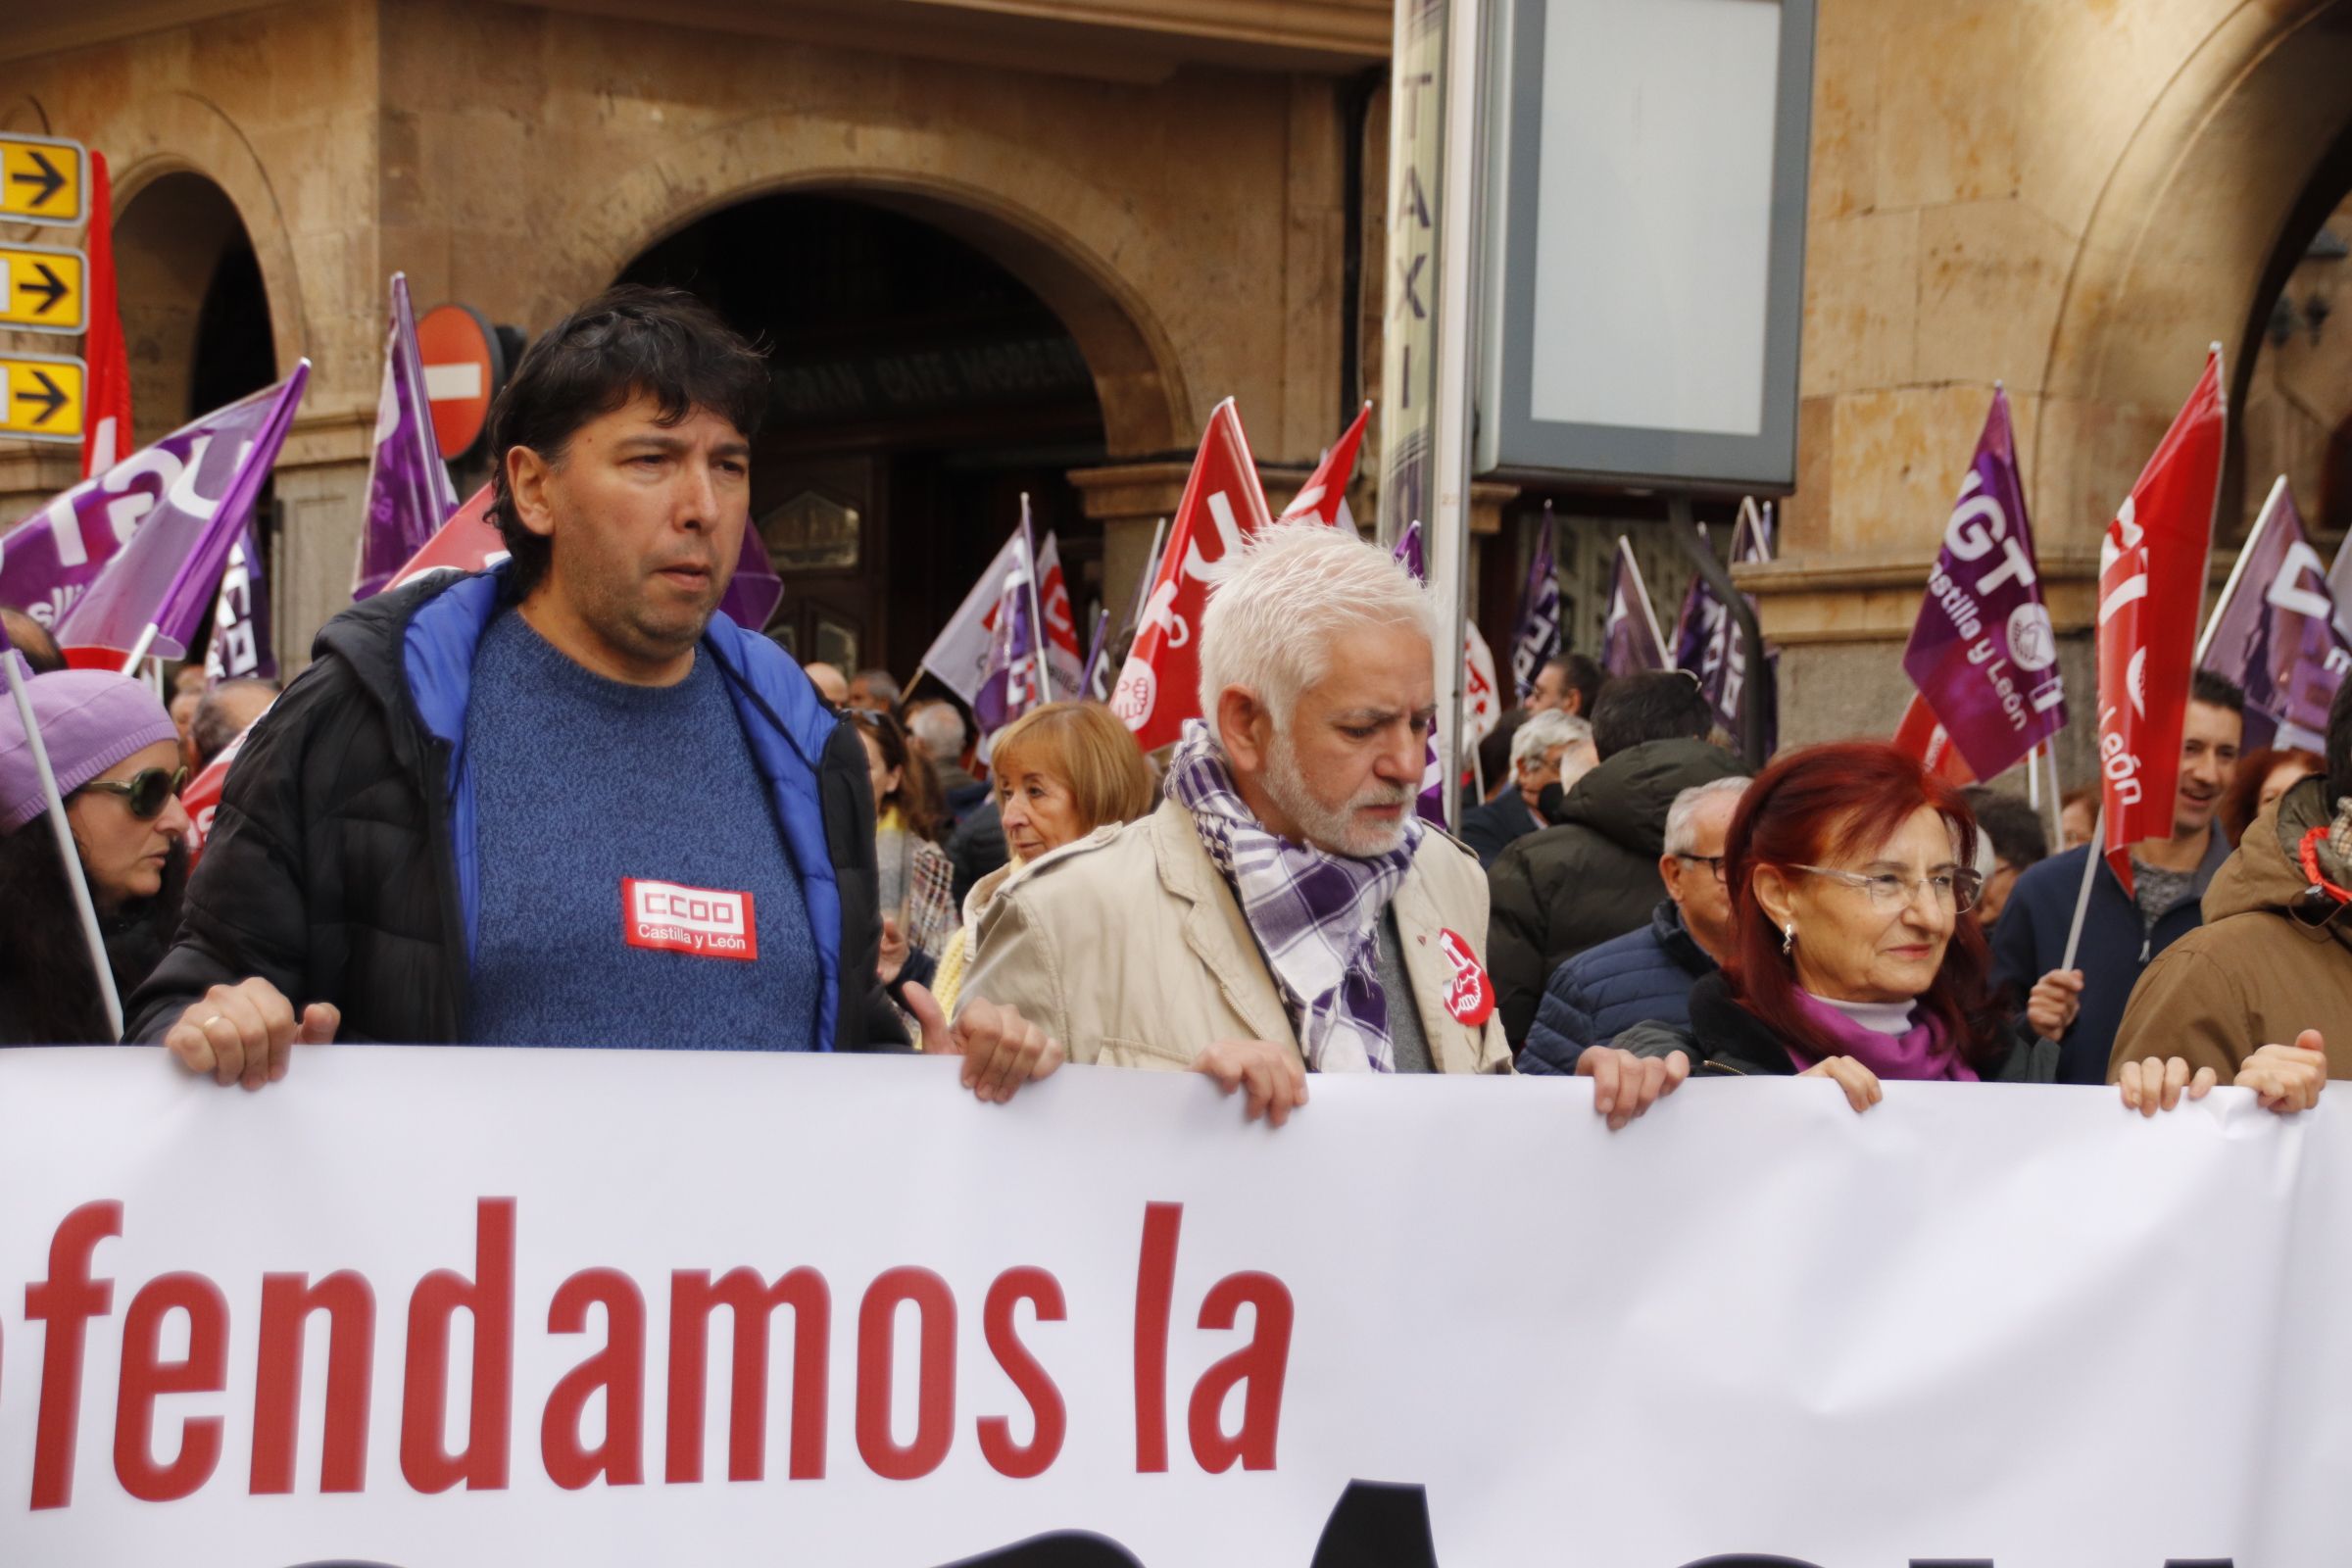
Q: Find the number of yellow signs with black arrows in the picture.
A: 3